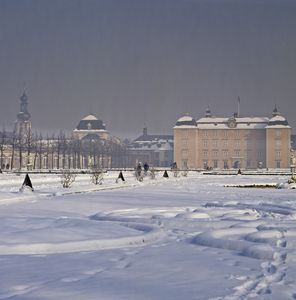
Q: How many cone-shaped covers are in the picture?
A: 4